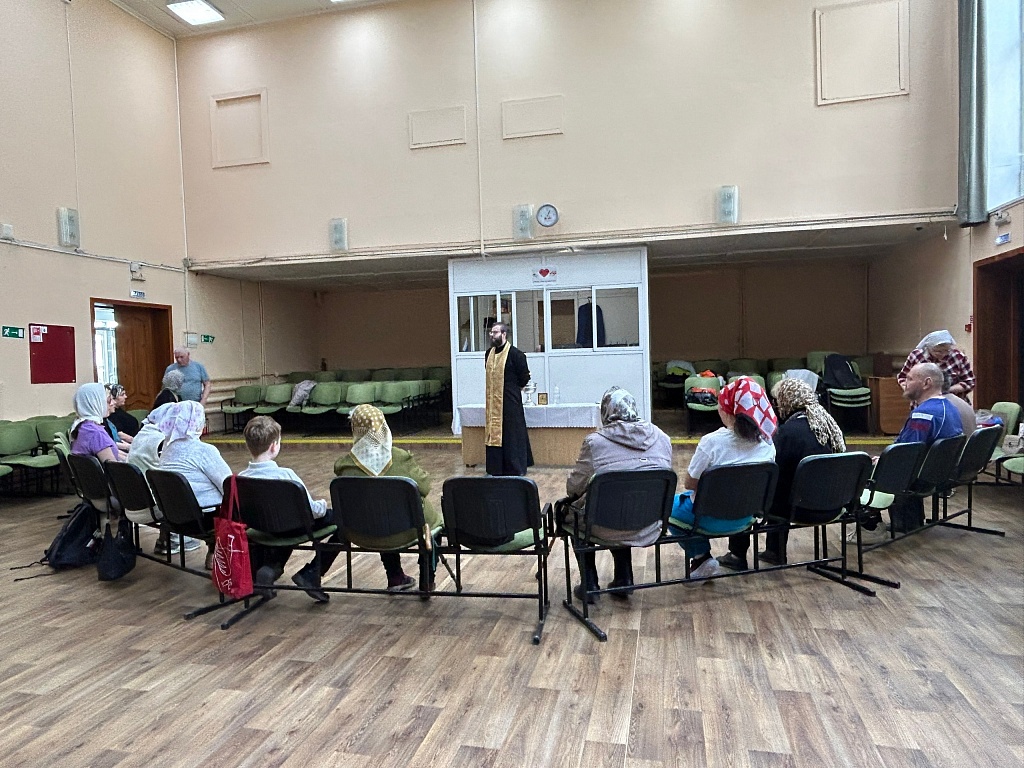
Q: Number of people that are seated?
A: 13